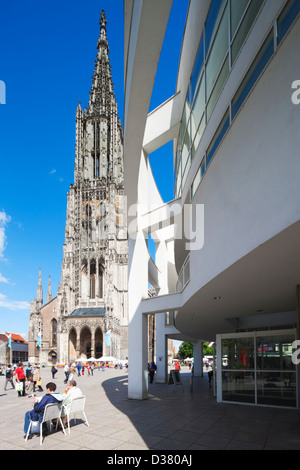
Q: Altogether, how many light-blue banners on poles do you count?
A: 3